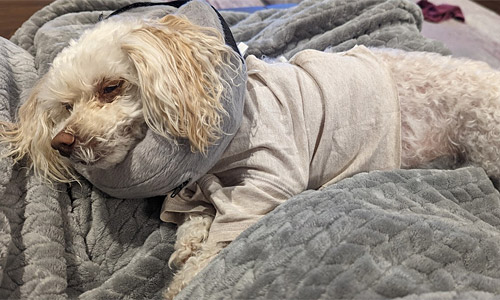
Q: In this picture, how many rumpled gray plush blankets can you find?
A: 1